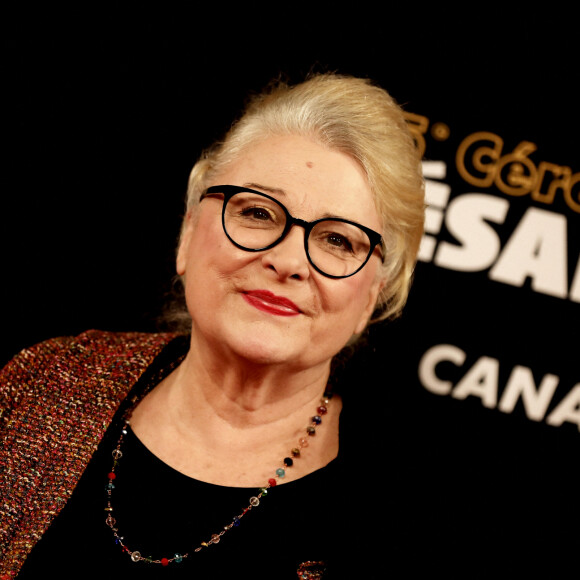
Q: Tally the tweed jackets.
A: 1